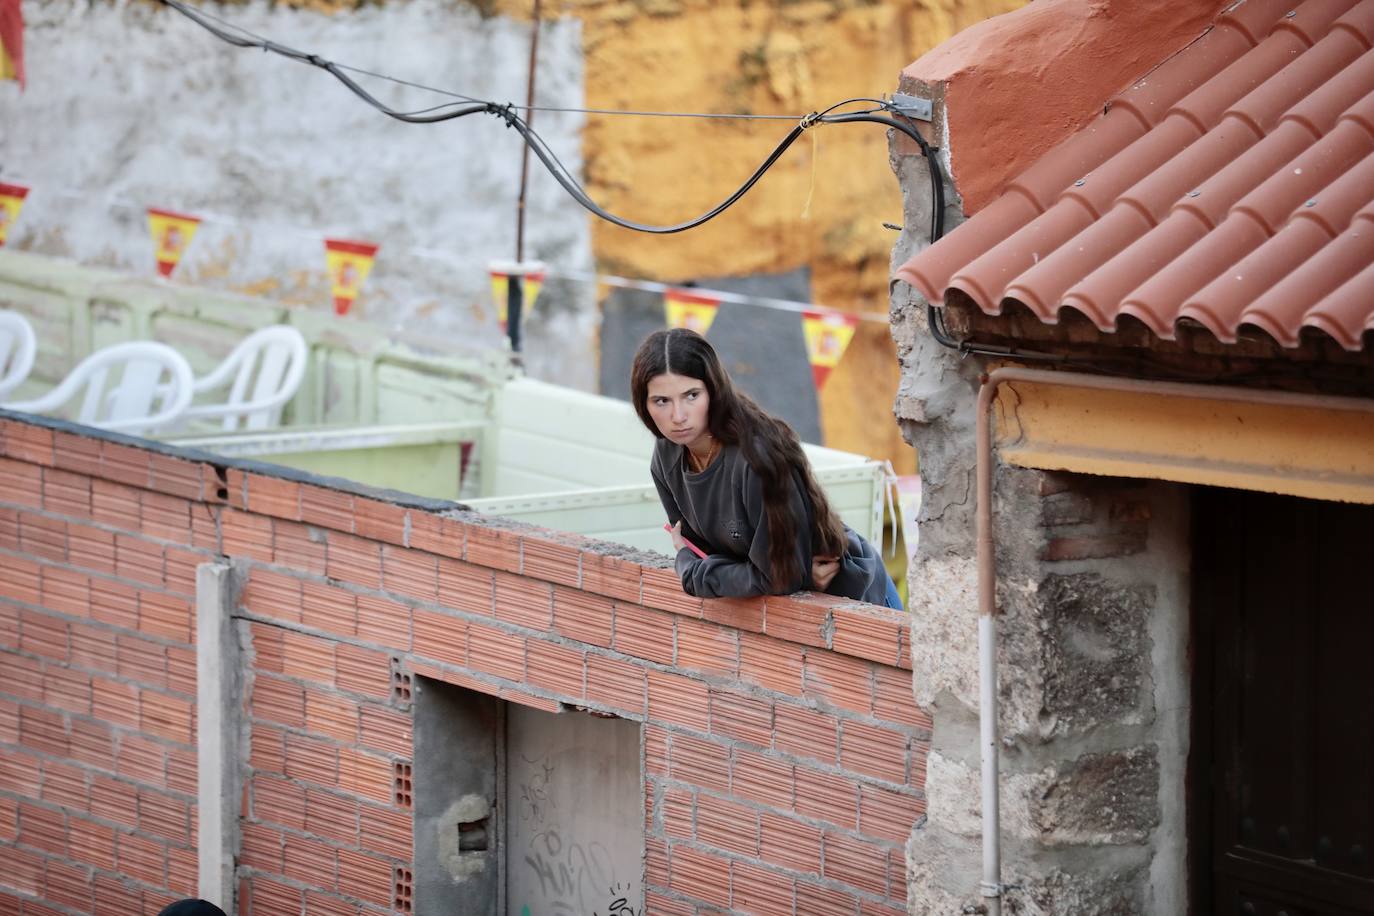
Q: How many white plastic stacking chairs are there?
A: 3